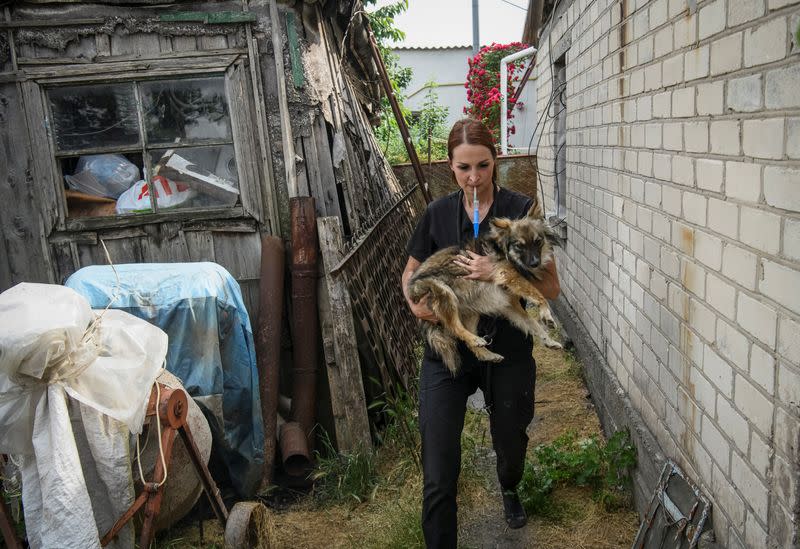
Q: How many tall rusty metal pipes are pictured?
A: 2